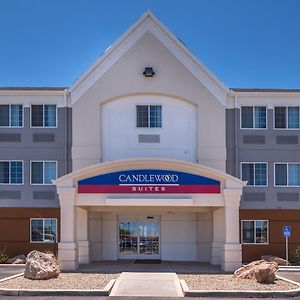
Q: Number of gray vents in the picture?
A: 9